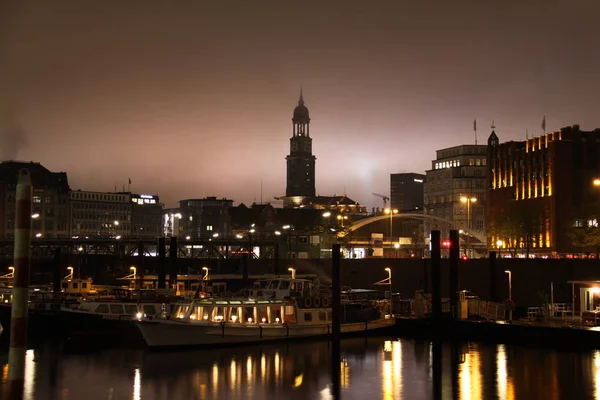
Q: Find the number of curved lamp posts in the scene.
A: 7